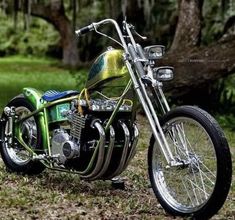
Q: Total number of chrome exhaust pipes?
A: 4